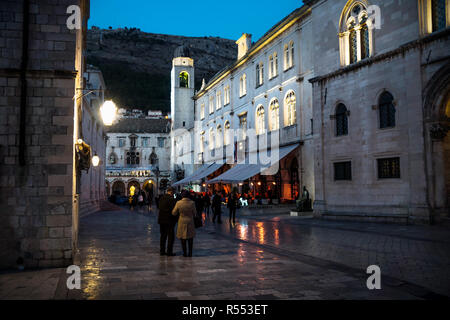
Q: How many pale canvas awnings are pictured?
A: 2